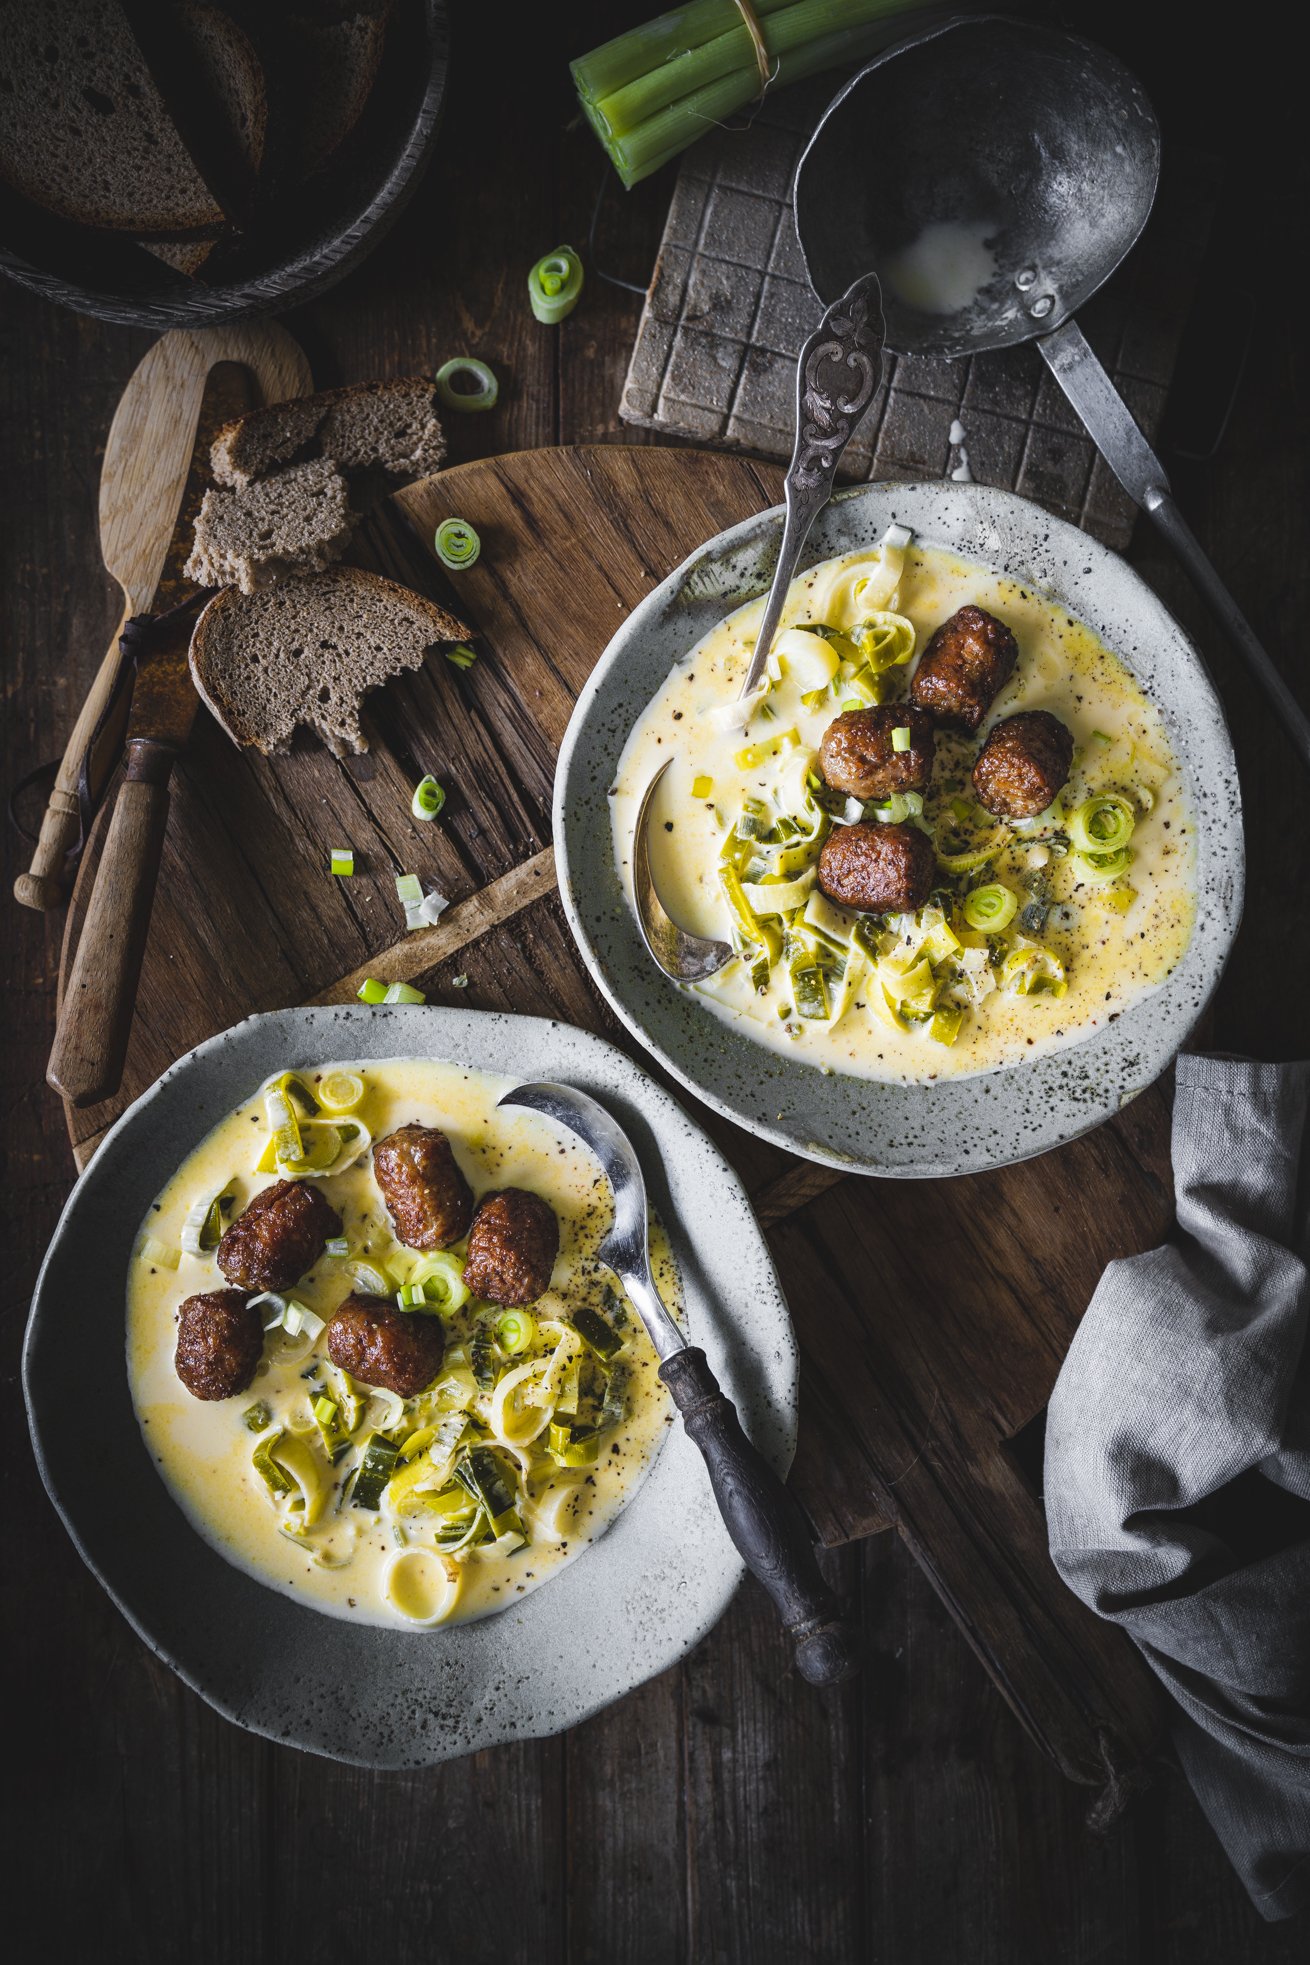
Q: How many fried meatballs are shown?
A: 9